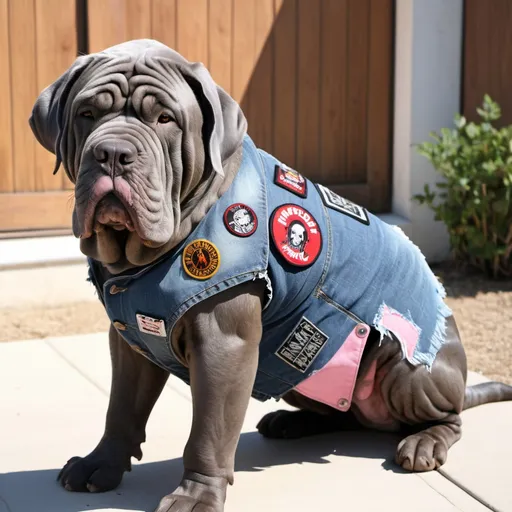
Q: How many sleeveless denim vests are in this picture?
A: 1